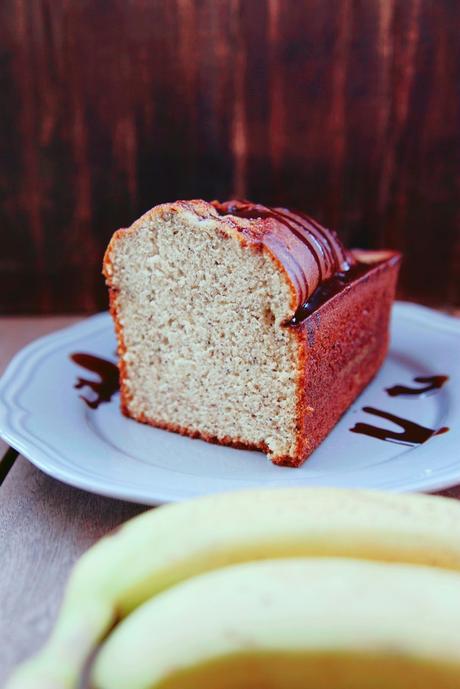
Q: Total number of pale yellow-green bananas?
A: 2